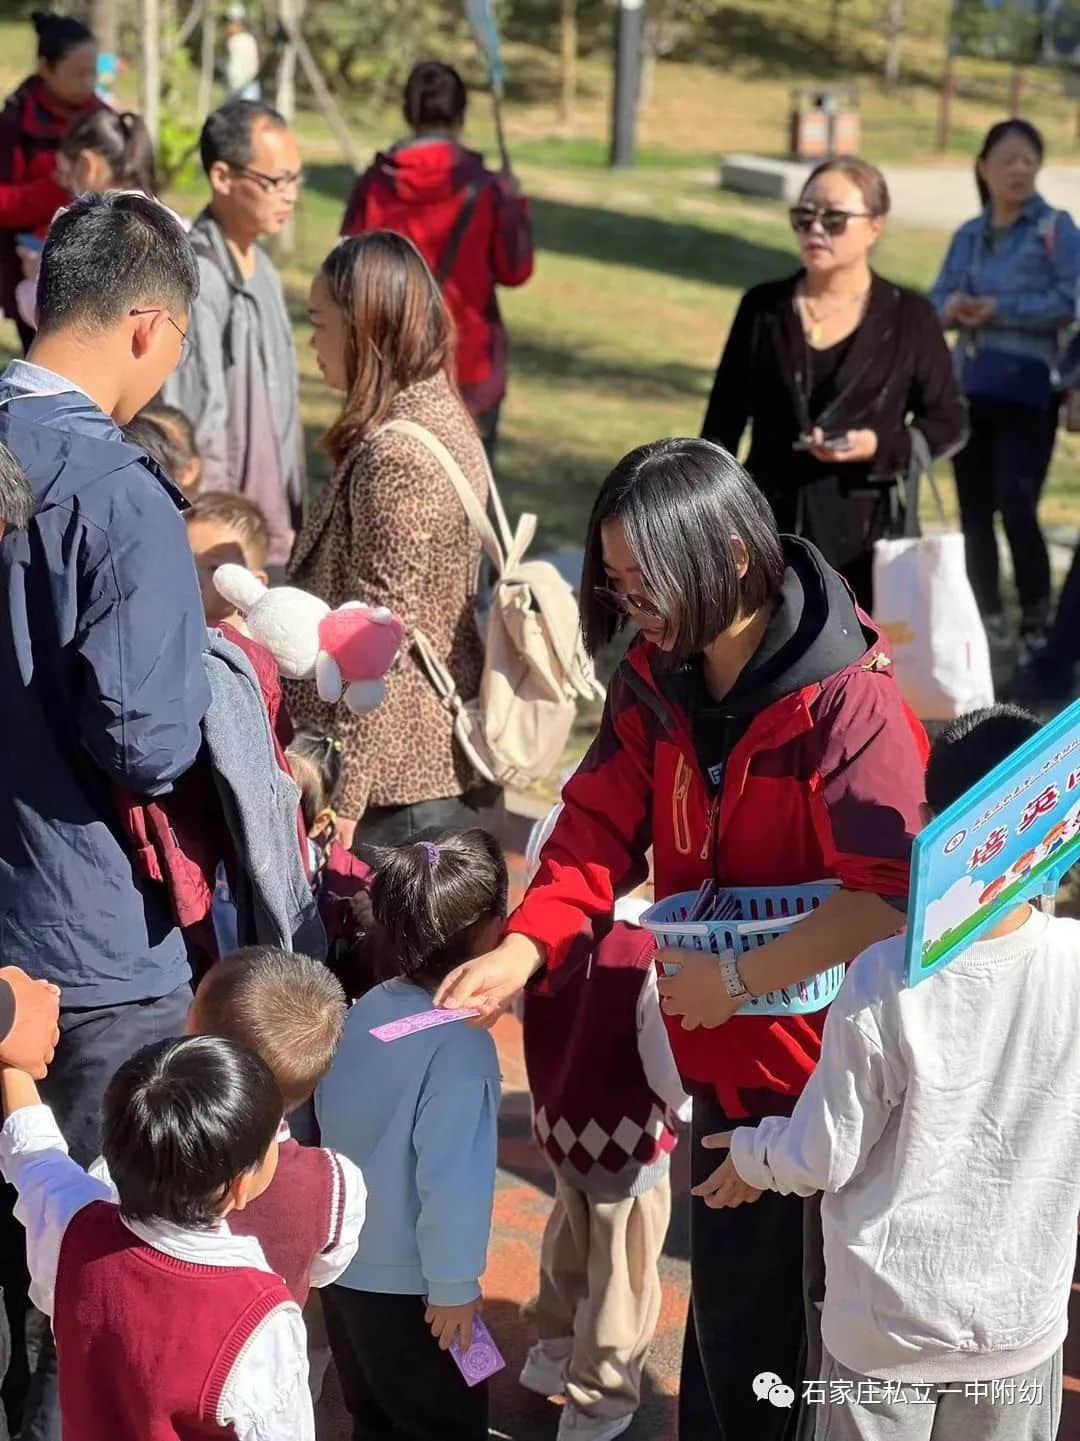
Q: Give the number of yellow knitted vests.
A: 0